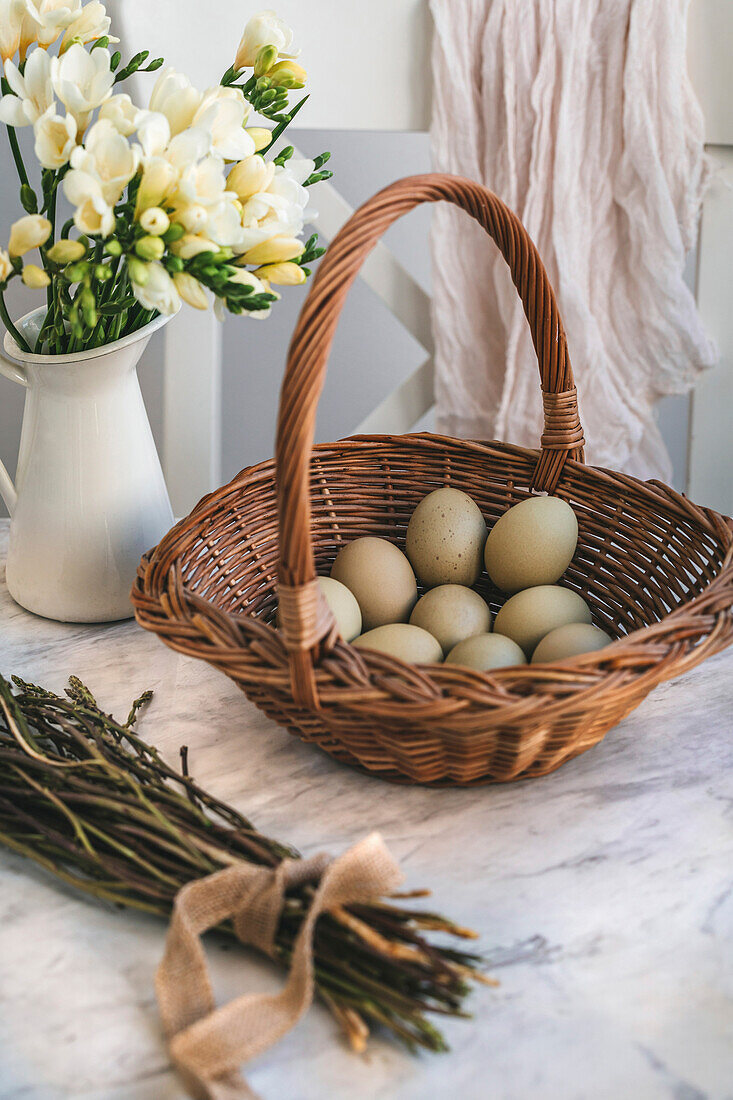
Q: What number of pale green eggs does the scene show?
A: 9